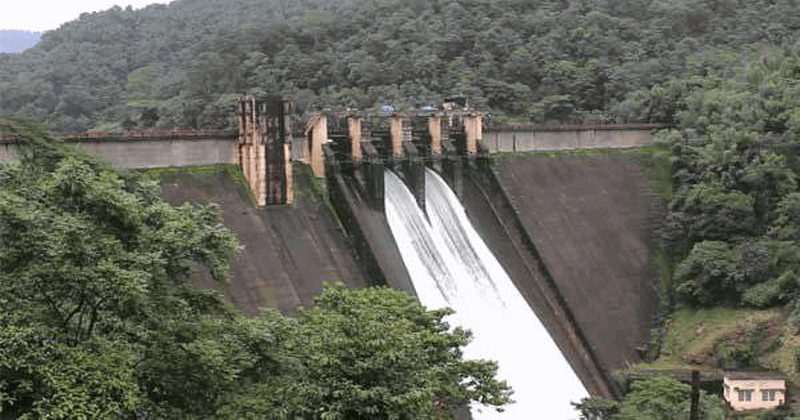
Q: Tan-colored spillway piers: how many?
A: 5